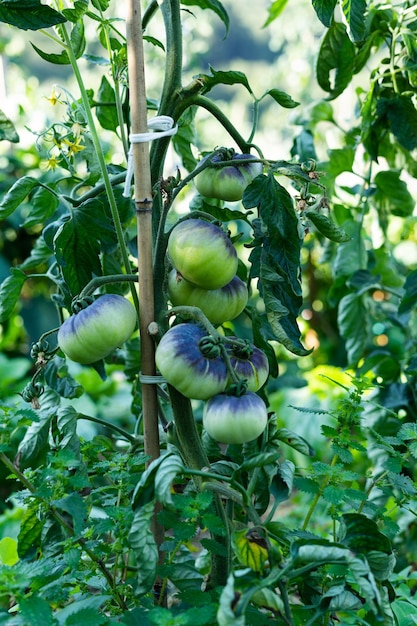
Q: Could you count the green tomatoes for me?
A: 7